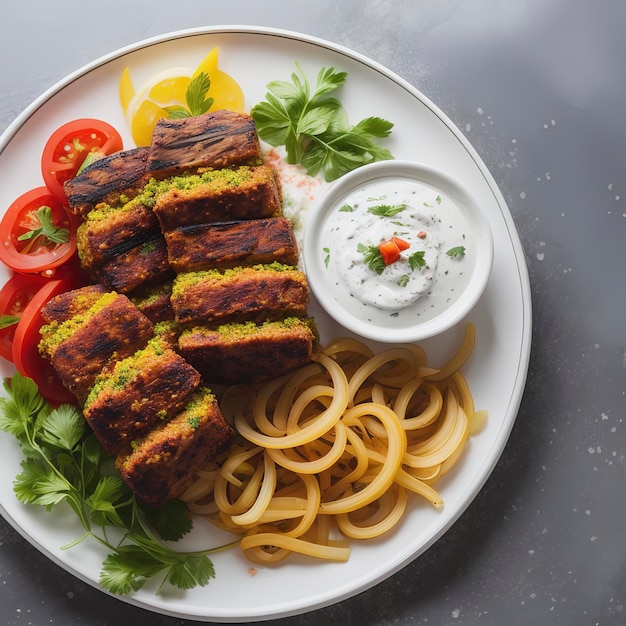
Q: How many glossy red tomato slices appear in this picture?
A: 4